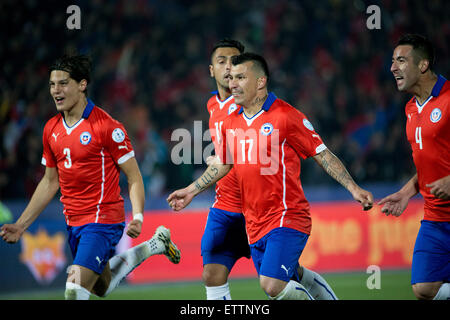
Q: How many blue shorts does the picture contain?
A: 4